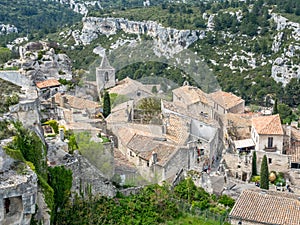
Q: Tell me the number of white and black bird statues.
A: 0